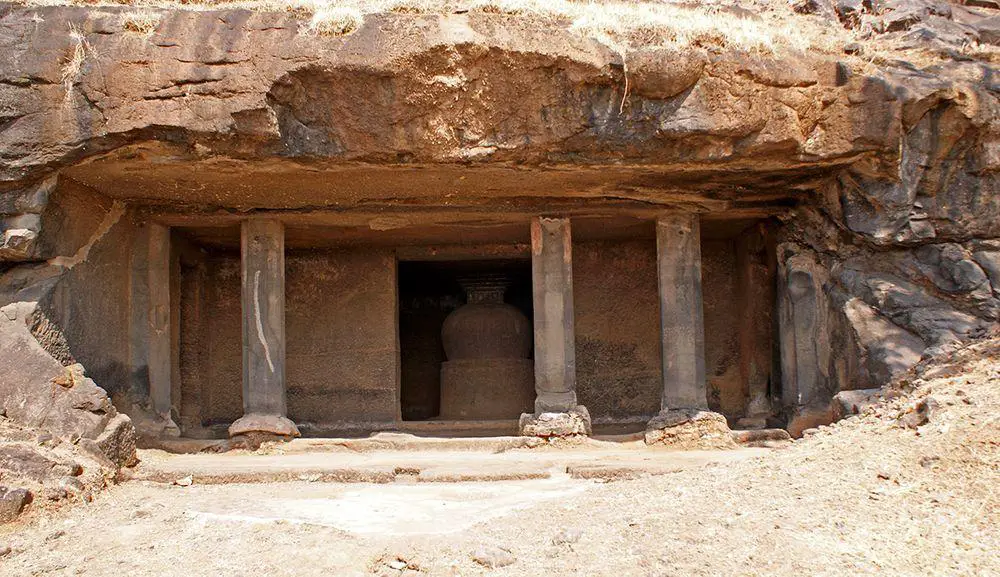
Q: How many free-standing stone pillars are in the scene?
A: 3